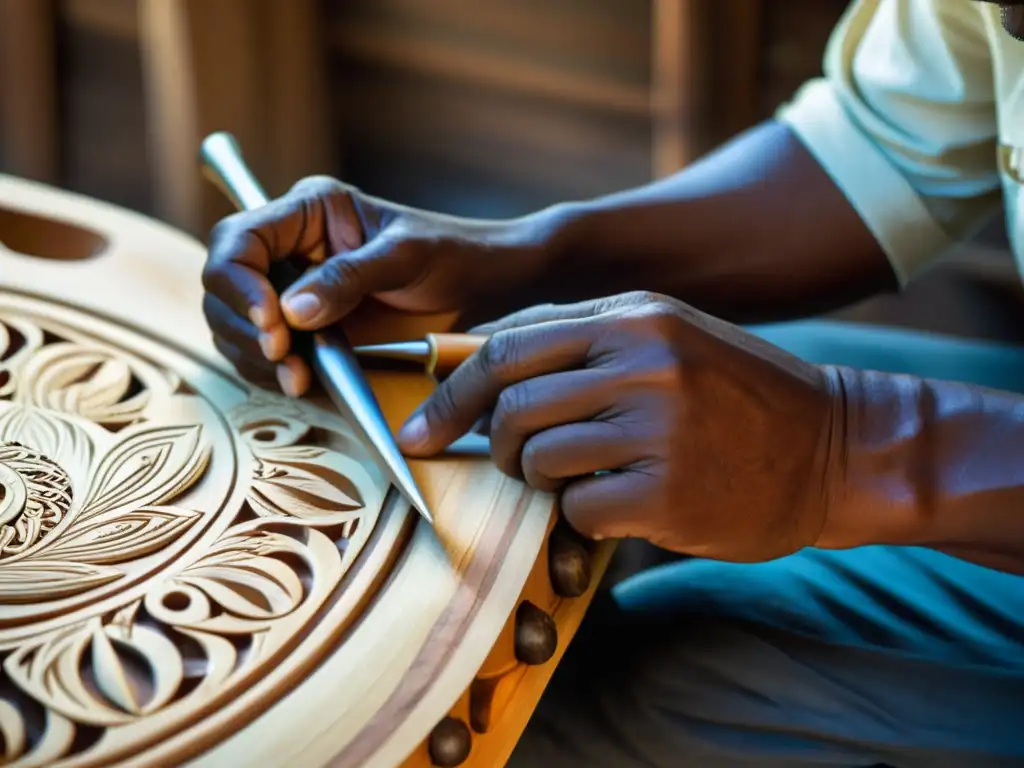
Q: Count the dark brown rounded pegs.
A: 3